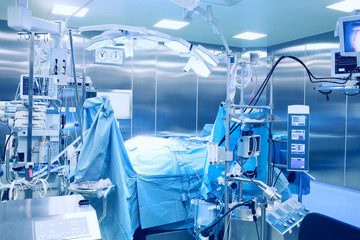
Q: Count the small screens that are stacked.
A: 4